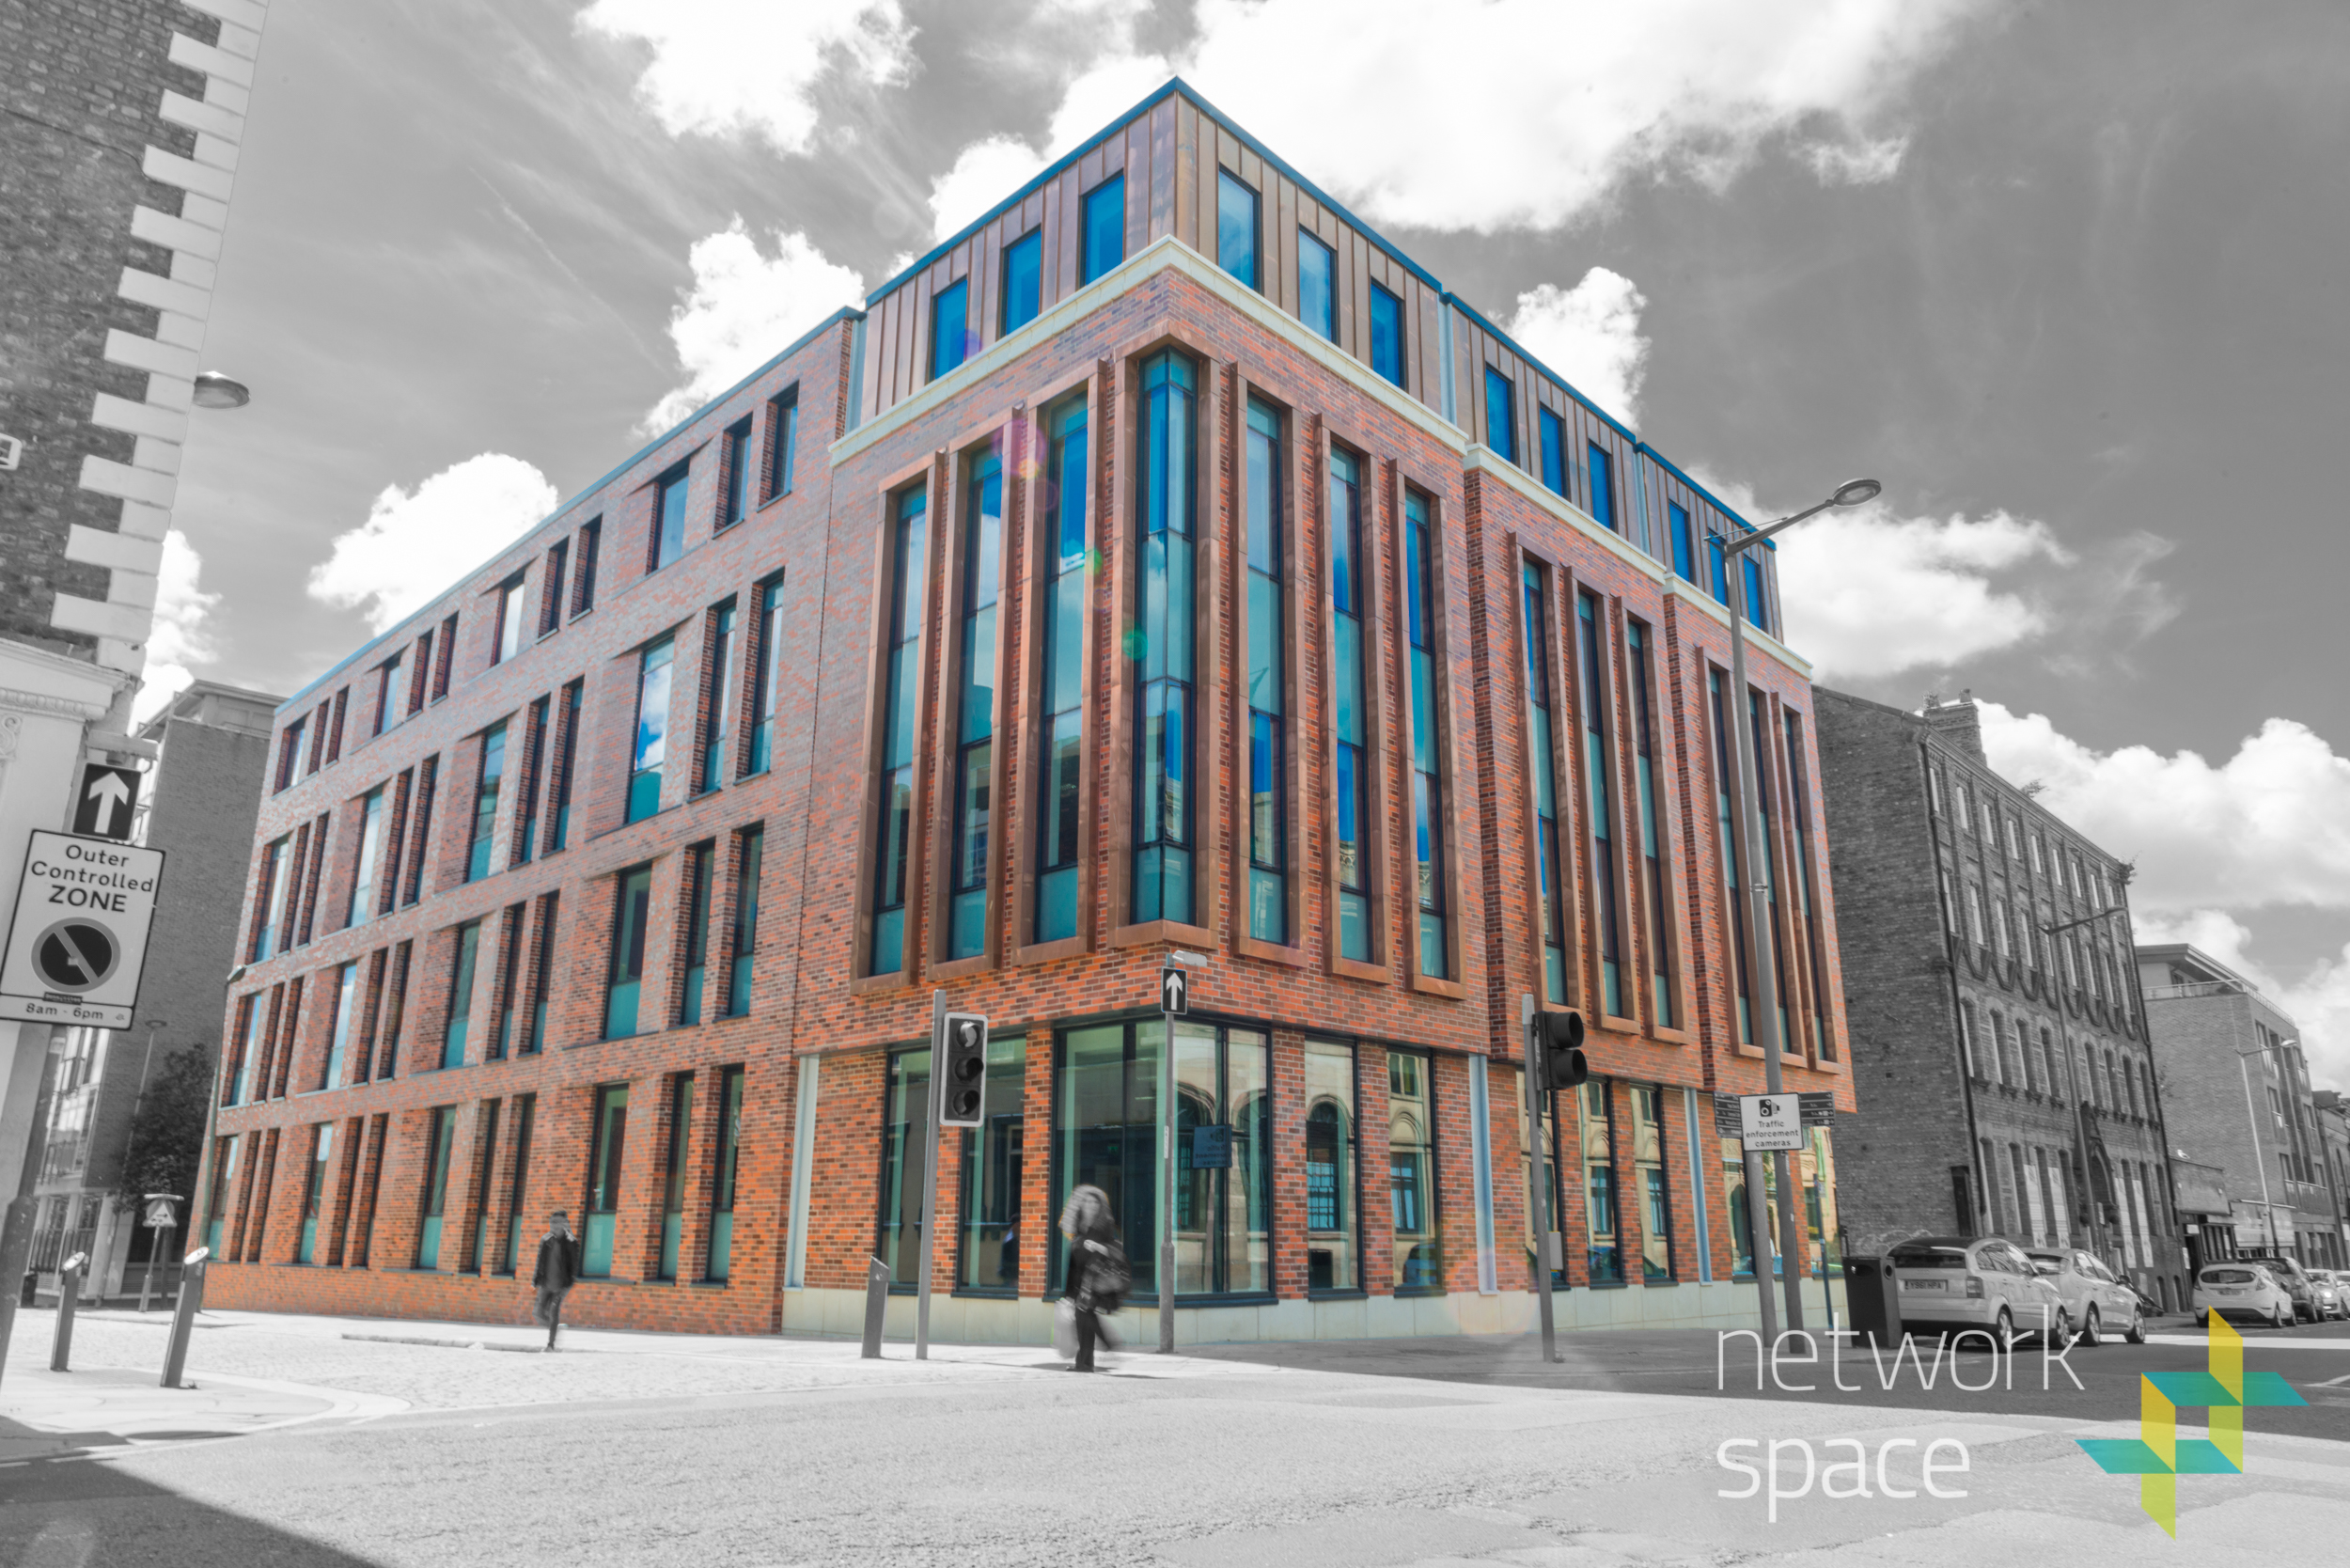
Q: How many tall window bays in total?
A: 13